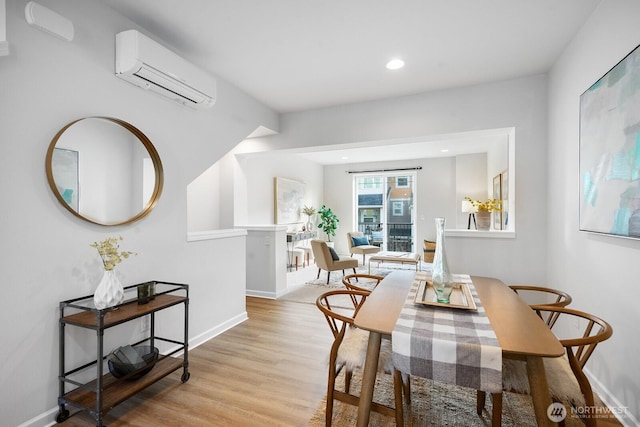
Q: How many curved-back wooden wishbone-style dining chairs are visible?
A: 4